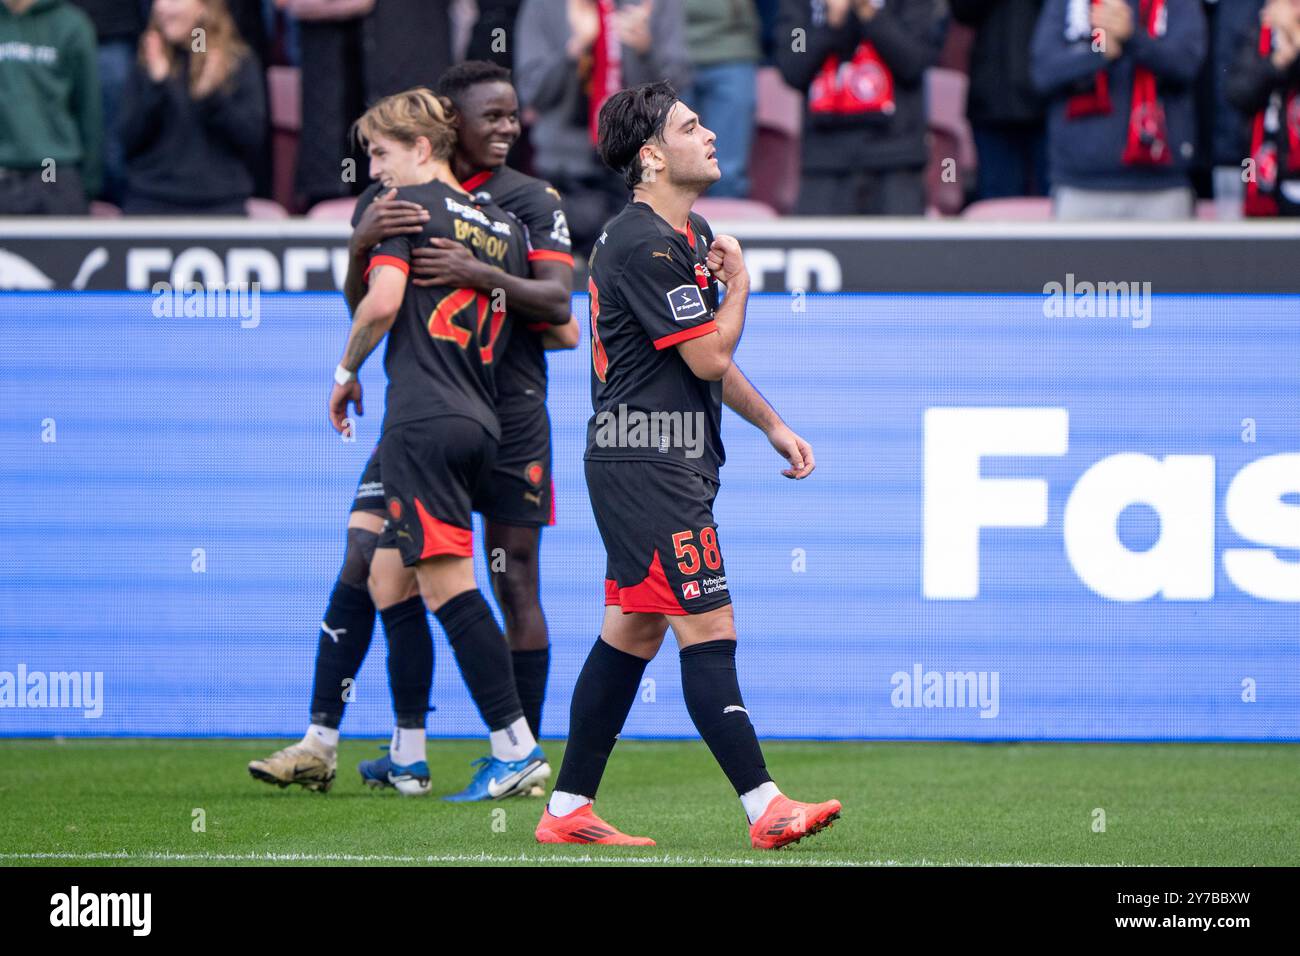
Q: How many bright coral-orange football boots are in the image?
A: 2